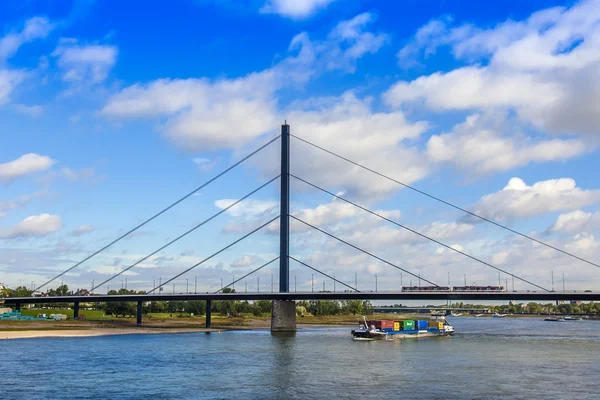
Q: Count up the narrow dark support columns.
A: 4